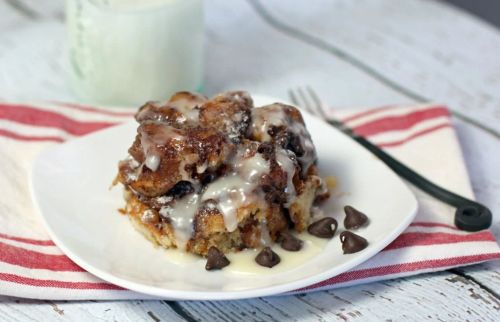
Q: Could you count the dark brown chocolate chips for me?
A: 6